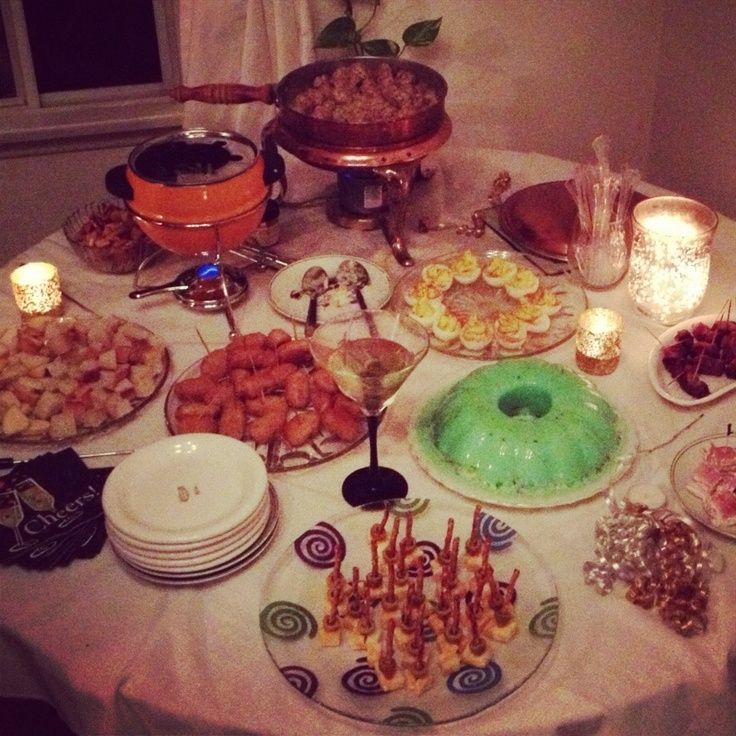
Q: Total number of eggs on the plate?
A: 11